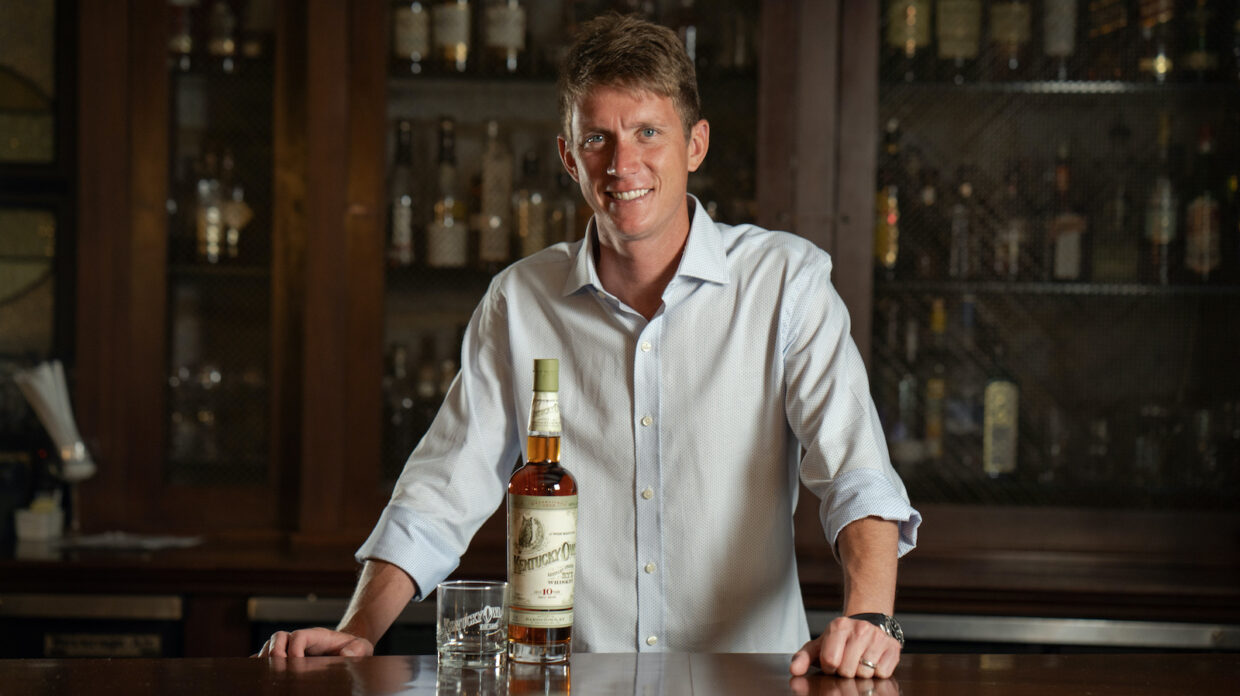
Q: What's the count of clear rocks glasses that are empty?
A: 1